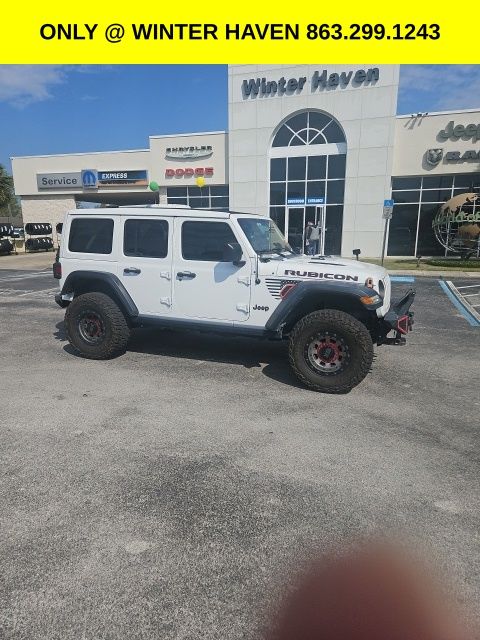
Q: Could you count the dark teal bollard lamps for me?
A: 0